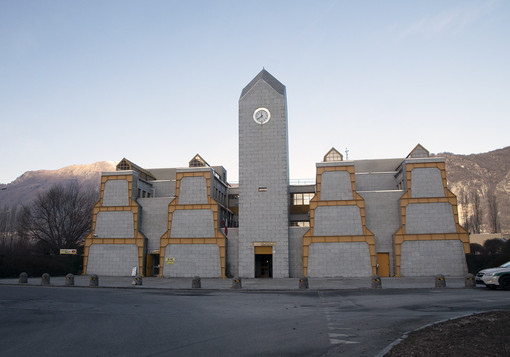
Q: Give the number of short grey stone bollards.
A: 11